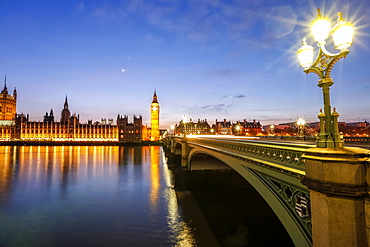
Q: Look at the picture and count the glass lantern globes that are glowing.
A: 3